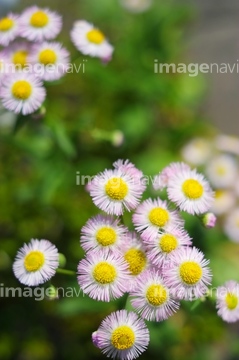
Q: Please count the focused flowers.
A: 12